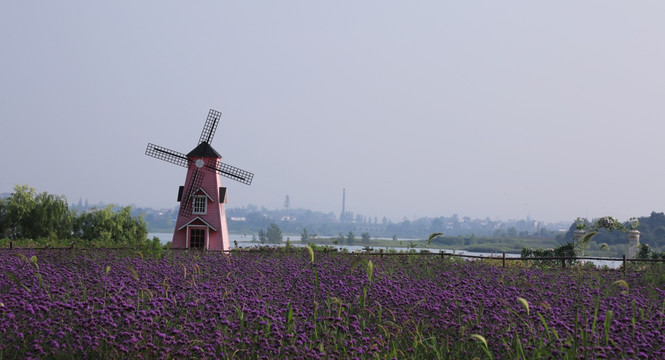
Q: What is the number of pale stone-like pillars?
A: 2